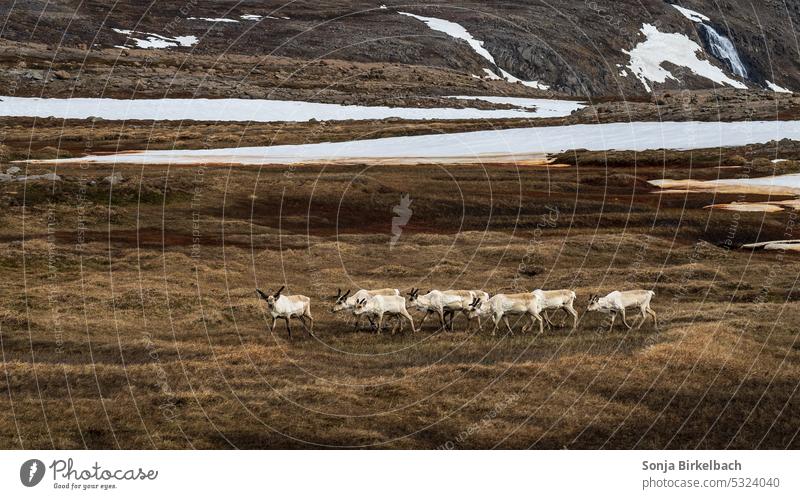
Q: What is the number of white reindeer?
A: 8